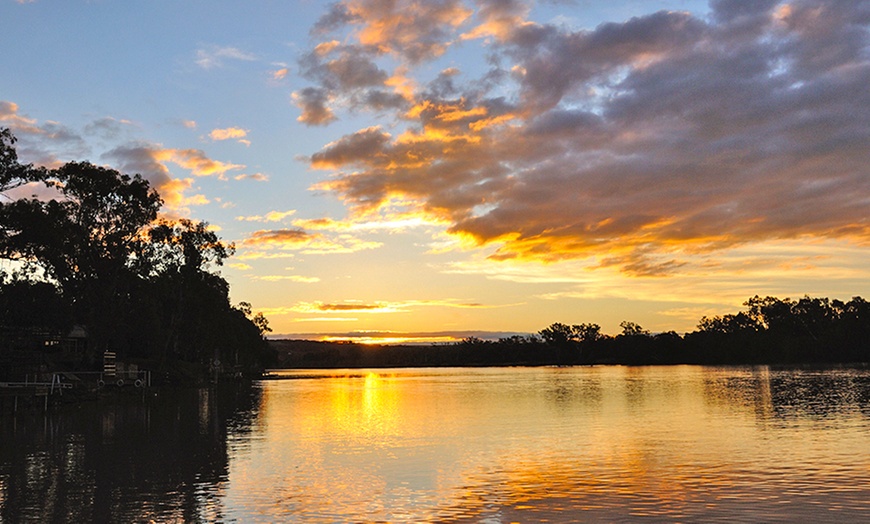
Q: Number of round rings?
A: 3